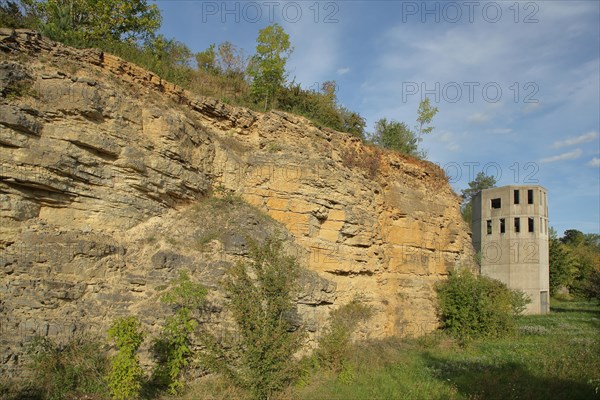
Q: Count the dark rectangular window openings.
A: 7